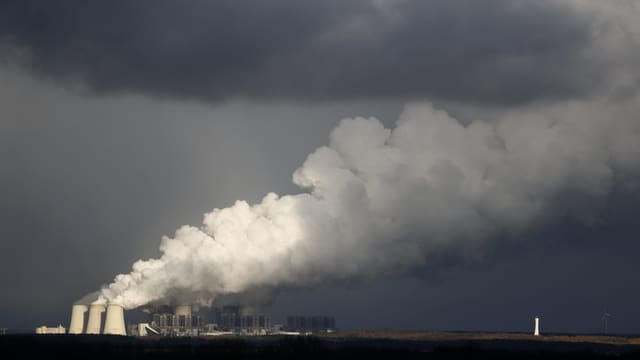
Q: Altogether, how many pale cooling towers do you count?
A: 3